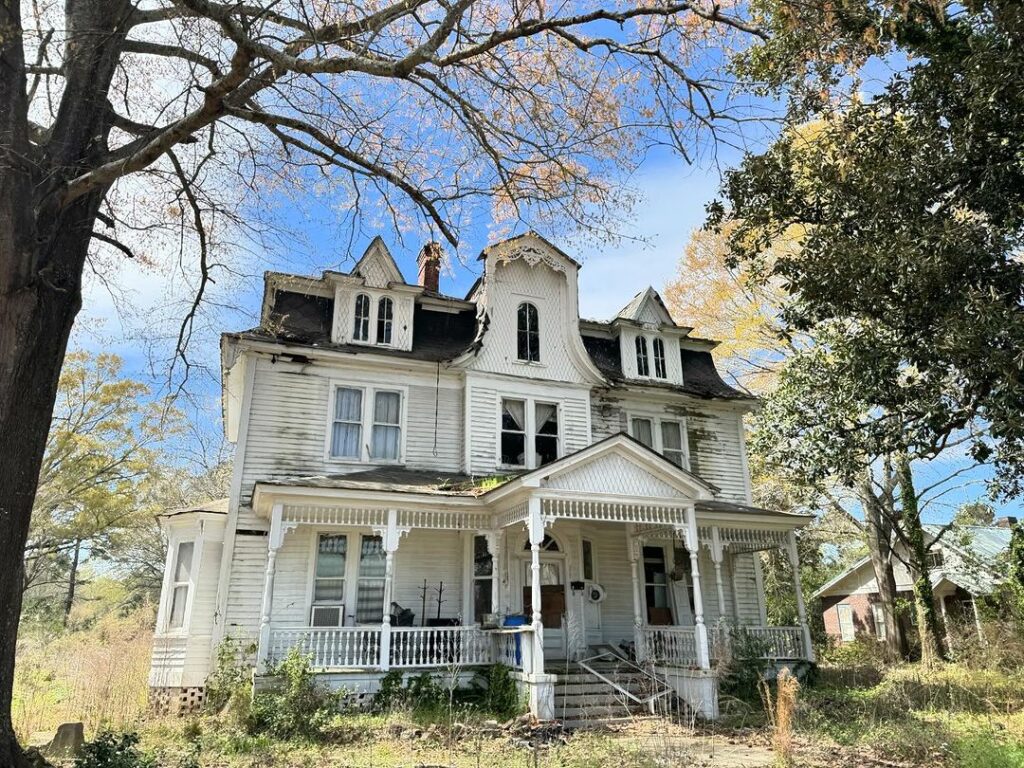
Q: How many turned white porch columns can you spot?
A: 8